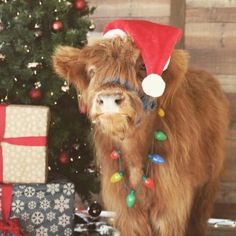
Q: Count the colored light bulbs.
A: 7